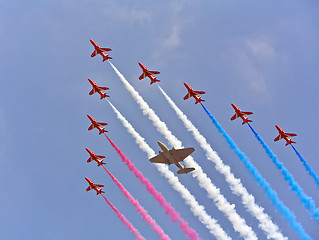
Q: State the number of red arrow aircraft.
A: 9